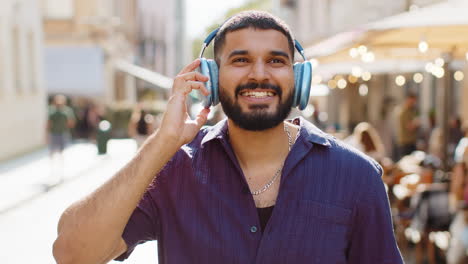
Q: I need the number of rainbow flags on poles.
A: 0